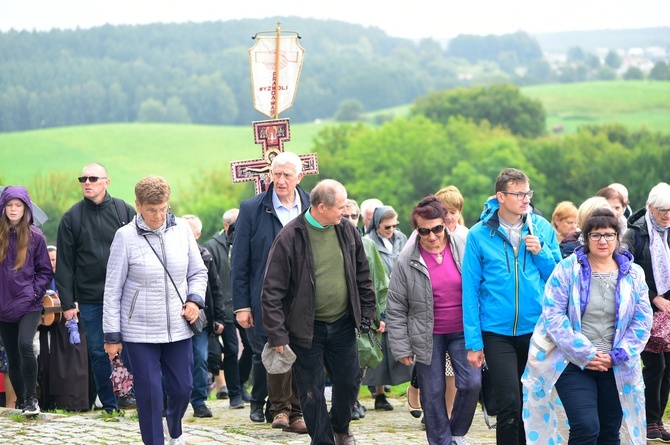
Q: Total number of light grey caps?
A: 1